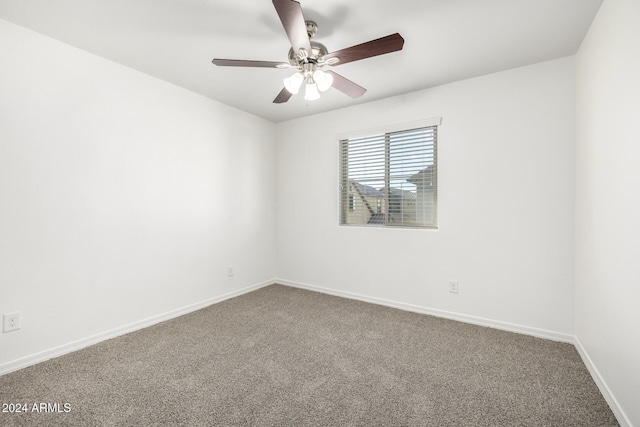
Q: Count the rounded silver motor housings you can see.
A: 1